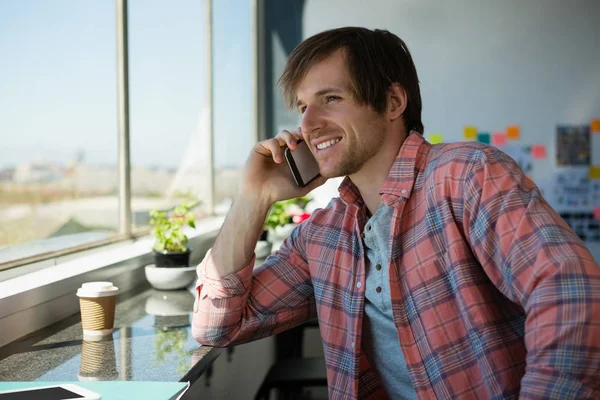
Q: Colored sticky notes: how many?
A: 9